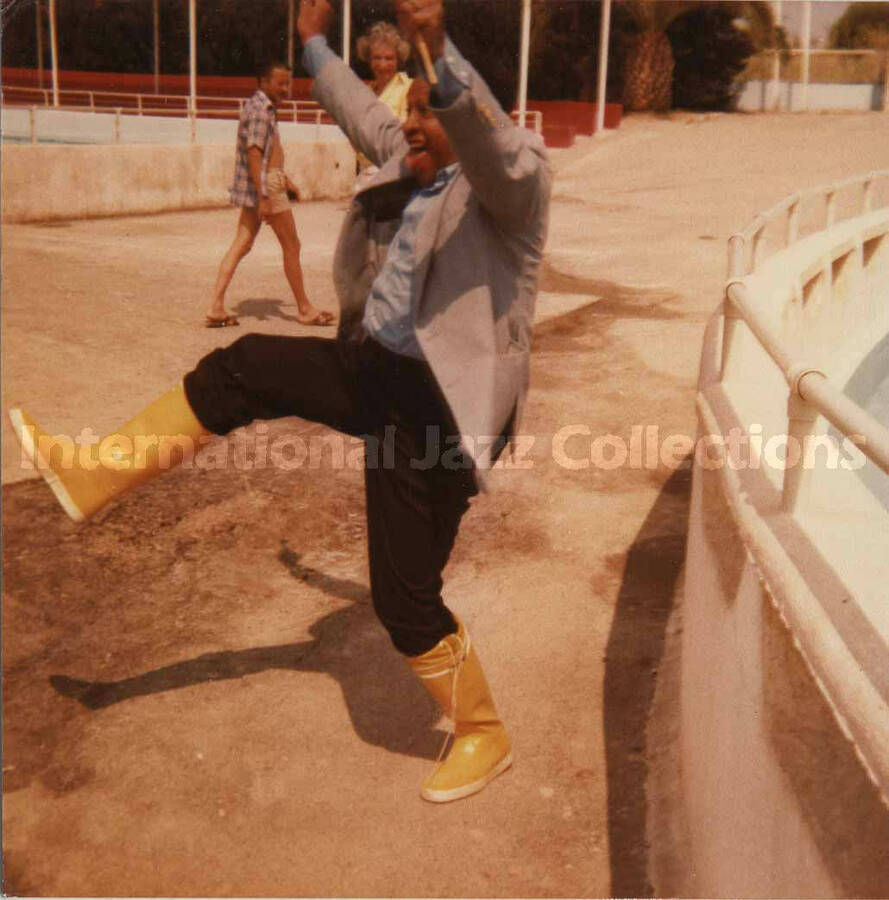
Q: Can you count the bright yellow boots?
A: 2